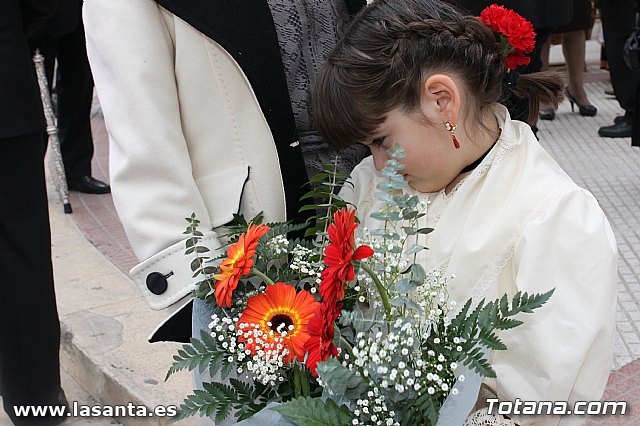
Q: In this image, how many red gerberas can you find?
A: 2